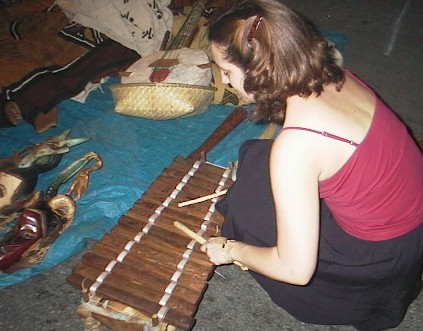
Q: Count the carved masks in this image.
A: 2